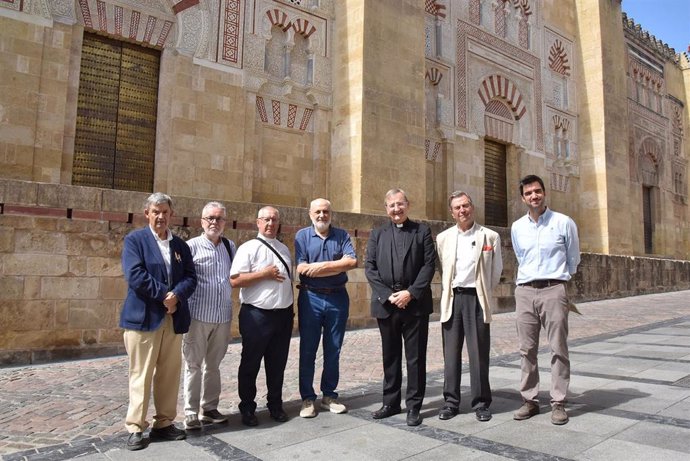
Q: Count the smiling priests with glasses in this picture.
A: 1